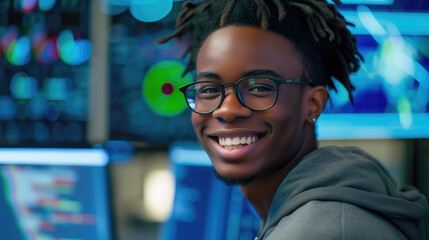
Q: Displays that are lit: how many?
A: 5